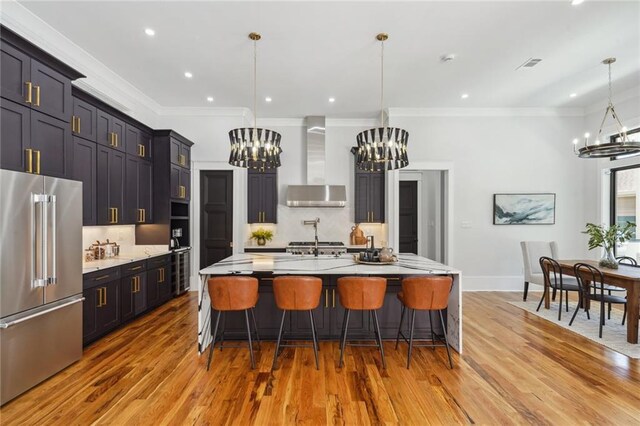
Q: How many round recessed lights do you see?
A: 8